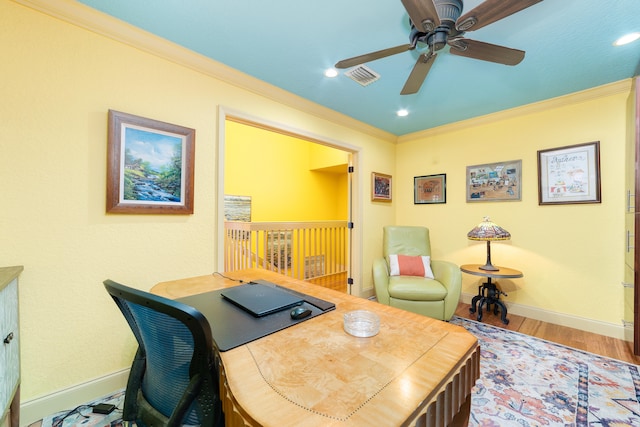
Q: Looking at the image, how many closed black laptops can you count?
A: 1